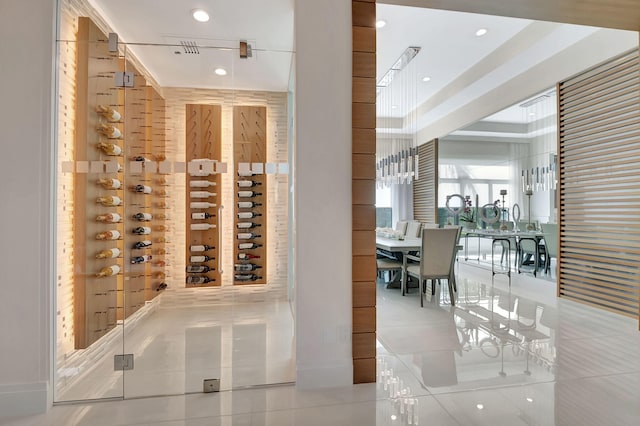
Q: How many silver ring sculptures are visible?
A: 3